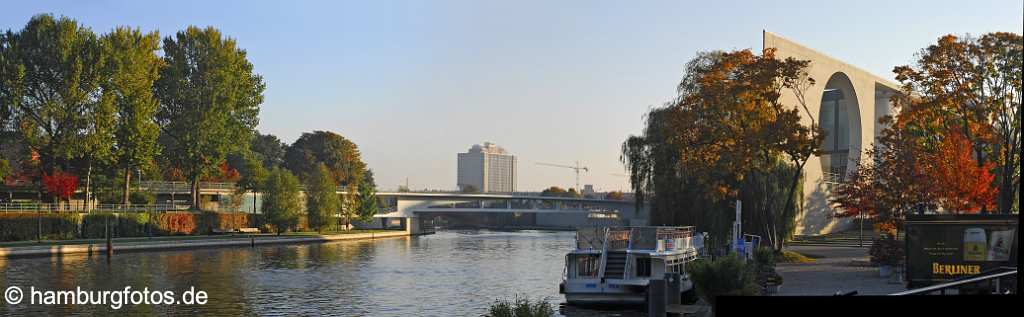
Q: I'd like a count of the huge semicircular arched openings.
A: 1